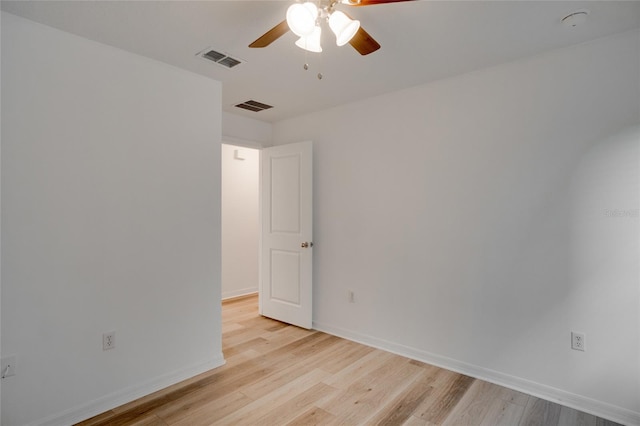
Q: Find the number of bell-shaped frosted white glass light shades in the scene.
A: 3